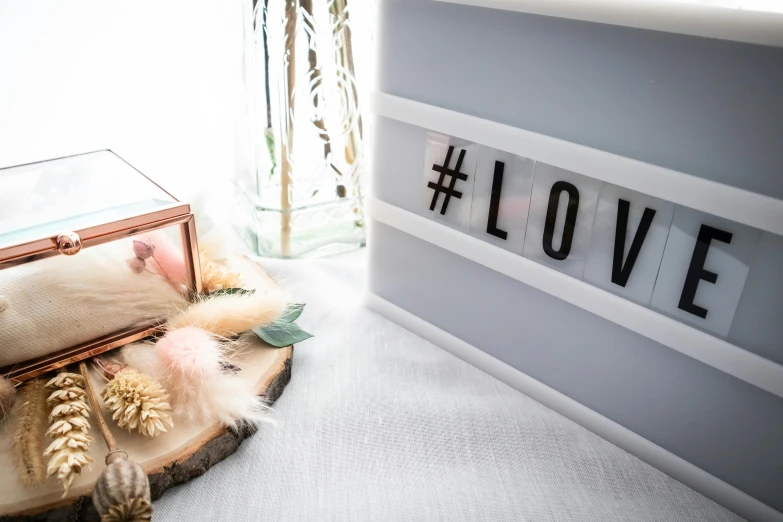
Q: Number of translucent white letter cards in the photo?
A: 5